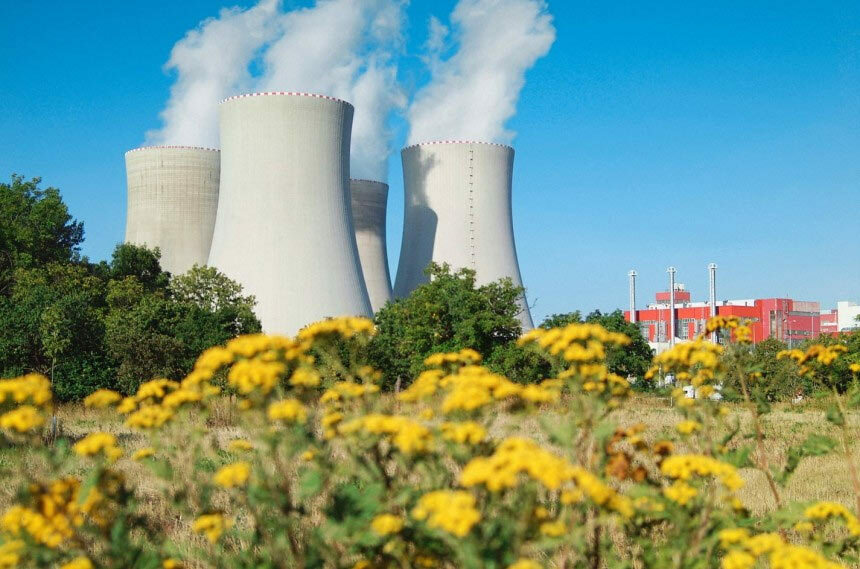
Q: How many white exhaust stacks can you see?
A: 3